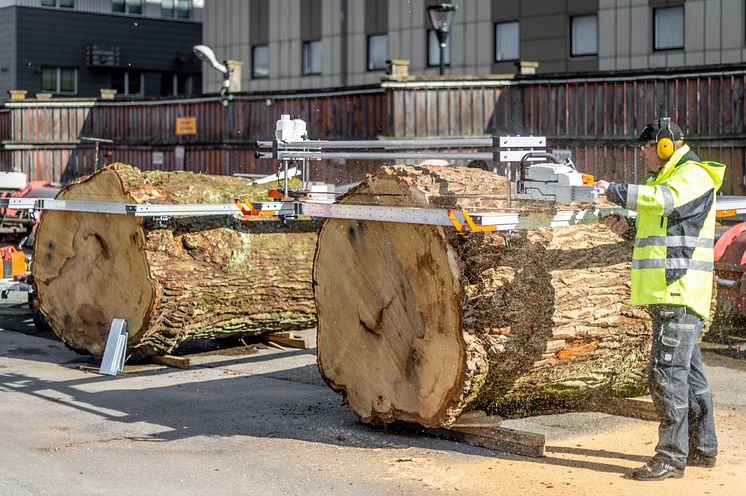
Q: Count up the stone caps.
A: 6